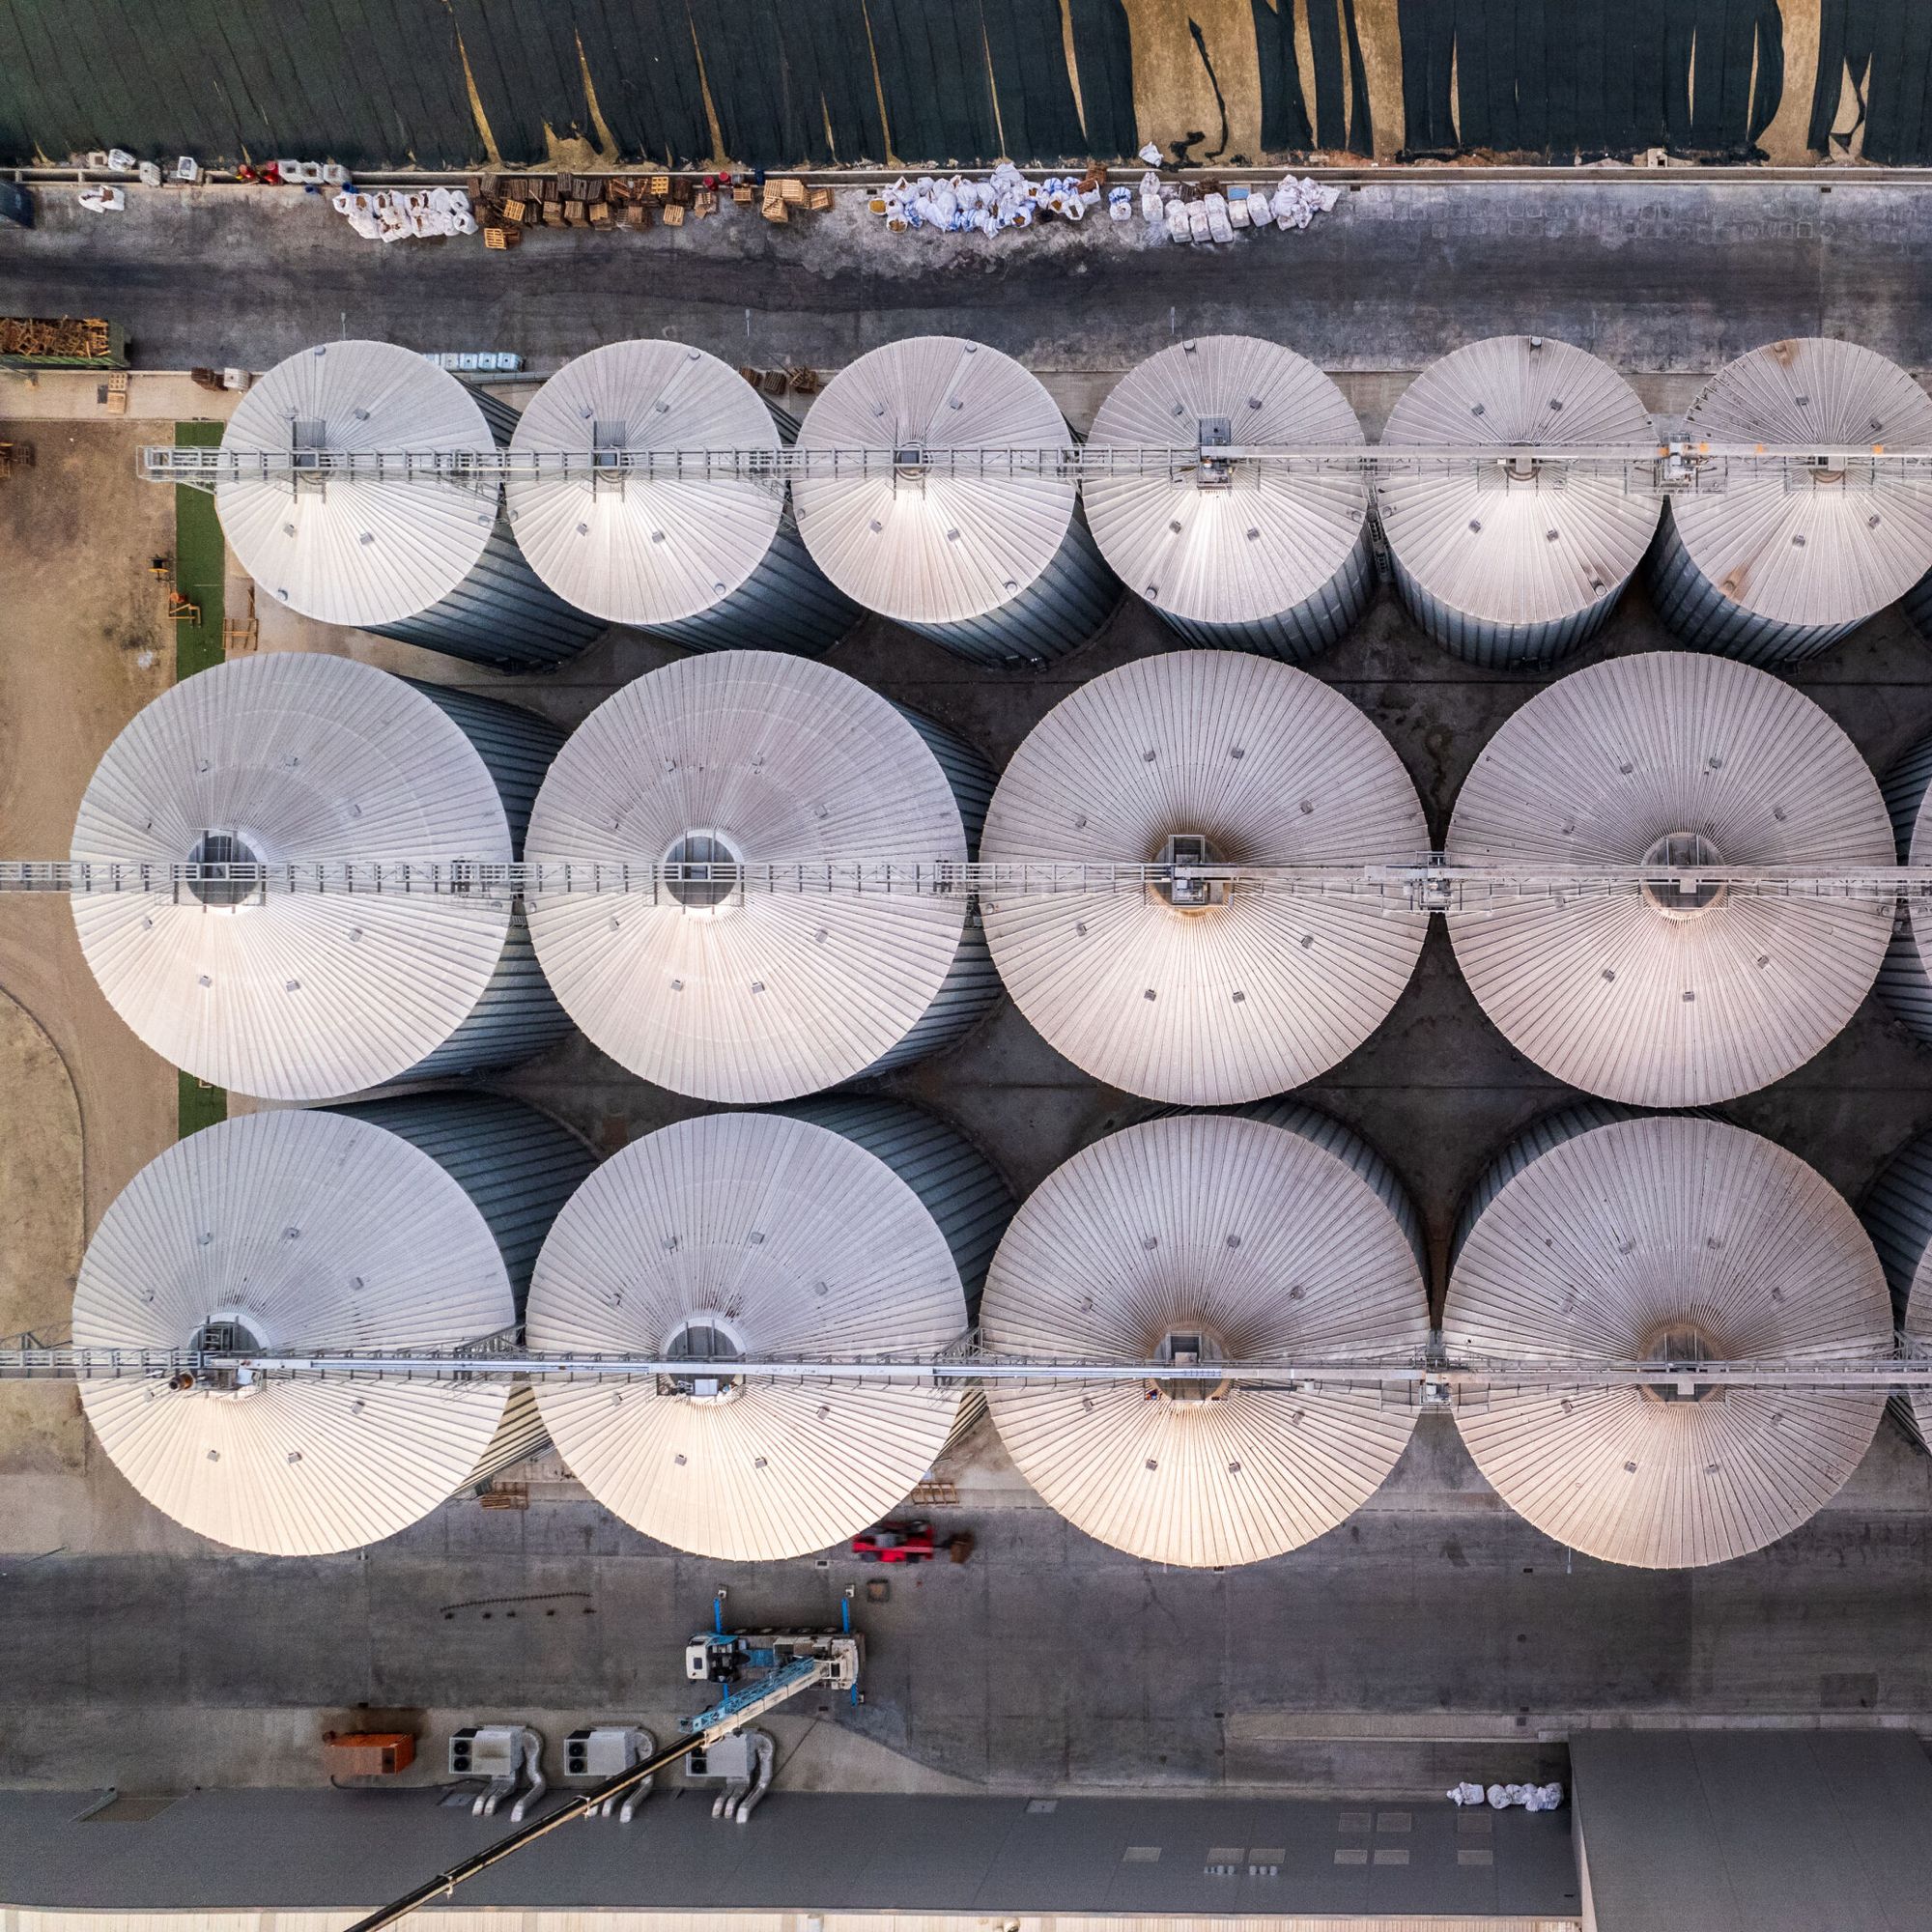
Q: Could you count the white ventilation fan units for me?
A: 3